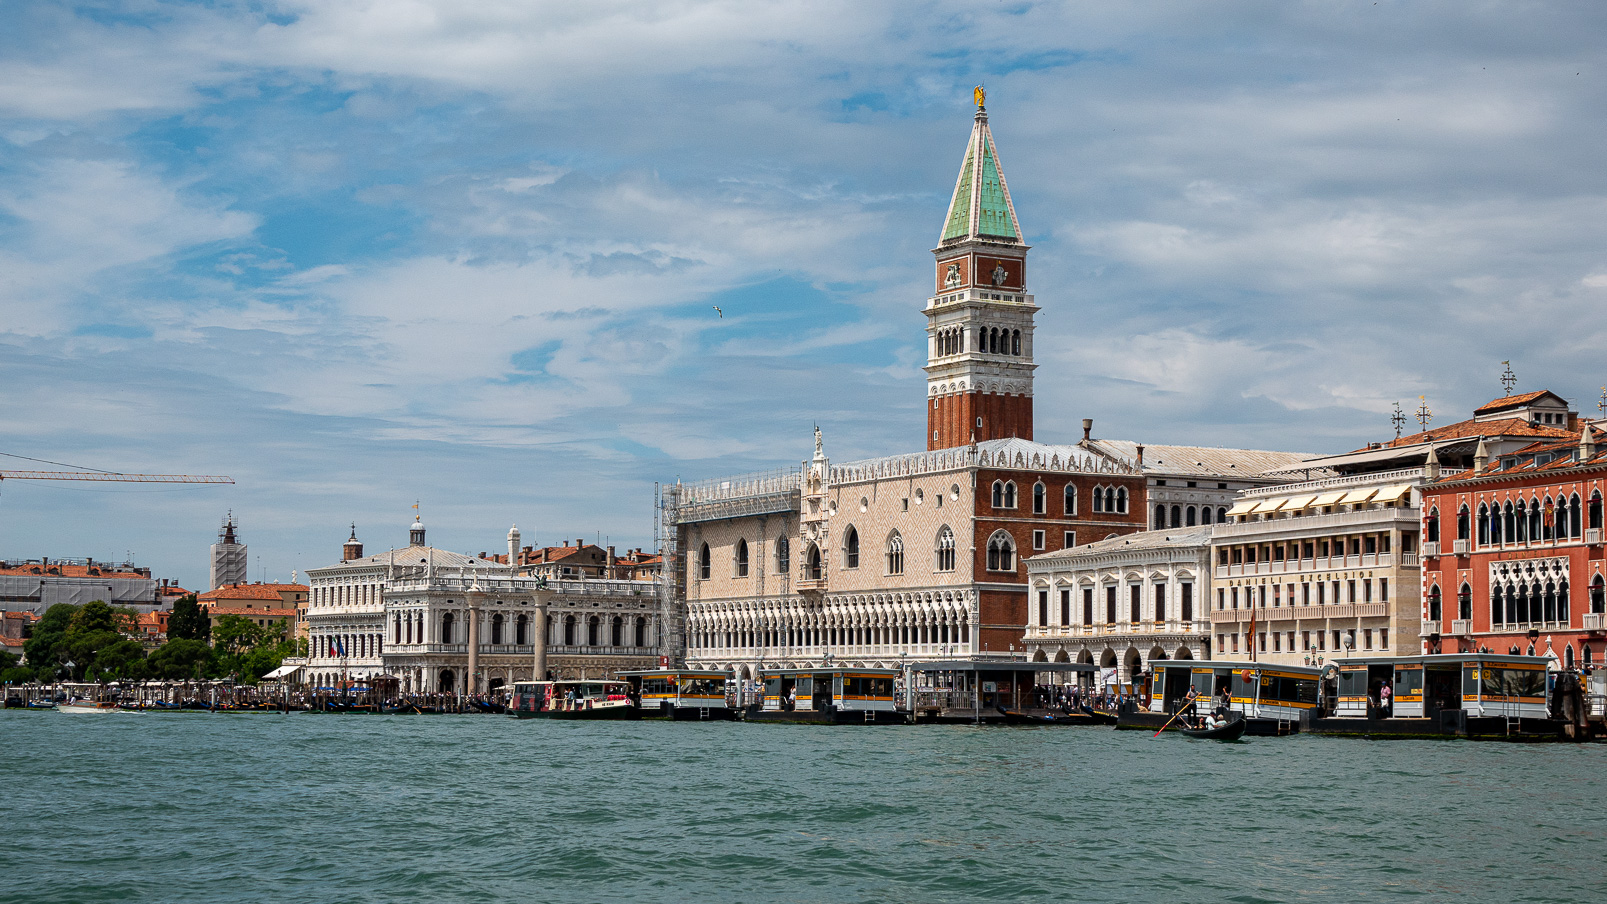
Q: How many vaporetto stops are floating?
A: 4